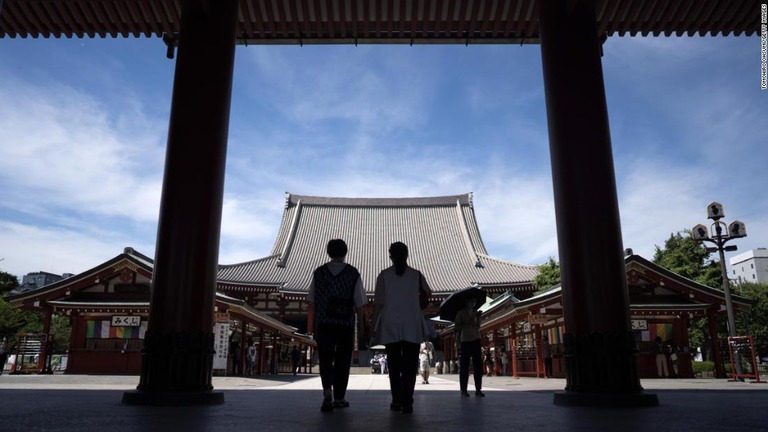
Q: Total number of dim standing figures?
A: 3